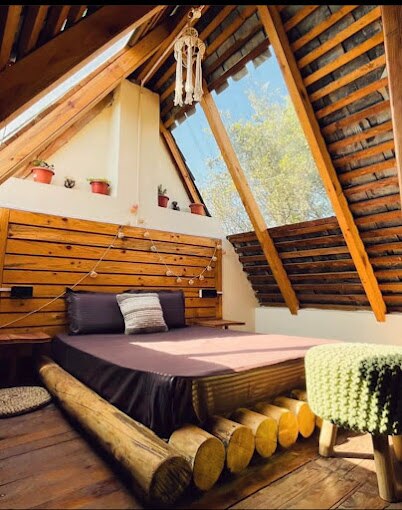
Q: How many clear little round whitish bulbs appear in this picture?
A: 11